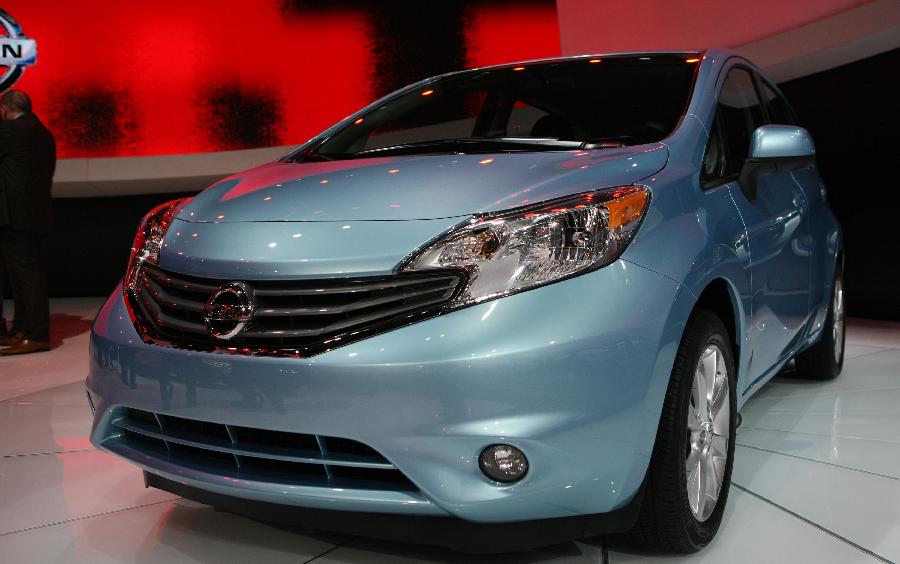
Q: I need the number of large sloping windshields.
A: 1